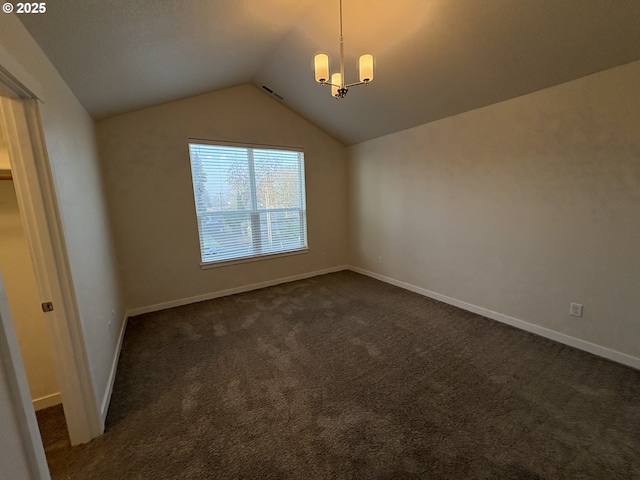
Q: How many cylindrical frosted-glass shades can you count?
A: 3